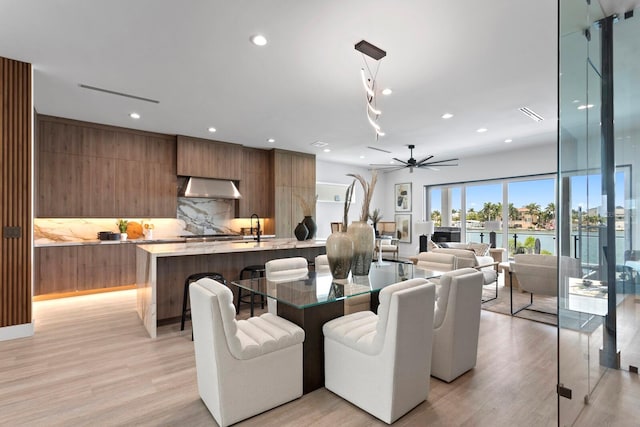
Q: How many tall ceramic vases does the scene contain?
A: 2